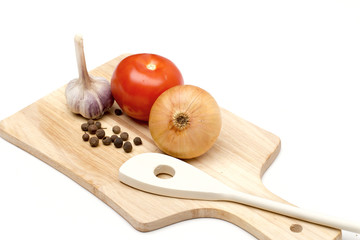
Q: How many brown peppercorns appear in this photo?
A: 15